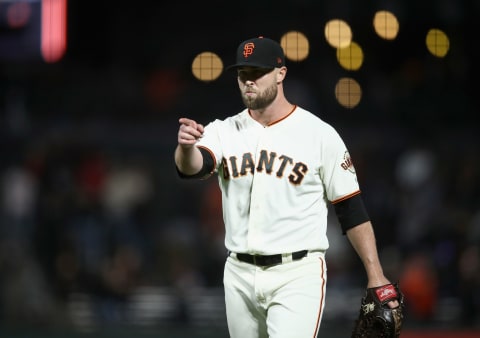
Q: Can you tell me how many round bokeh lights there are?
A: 7